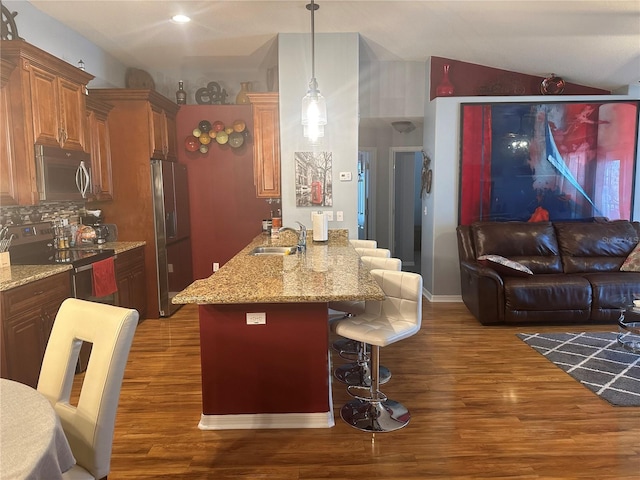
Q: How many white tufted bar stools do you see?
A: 4